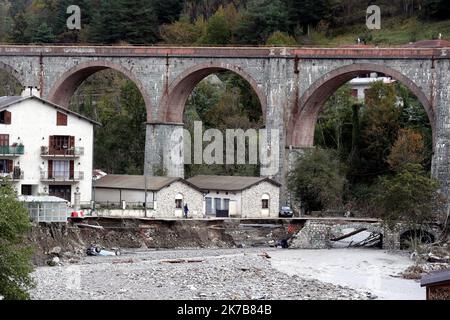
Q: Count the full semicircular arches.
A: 3